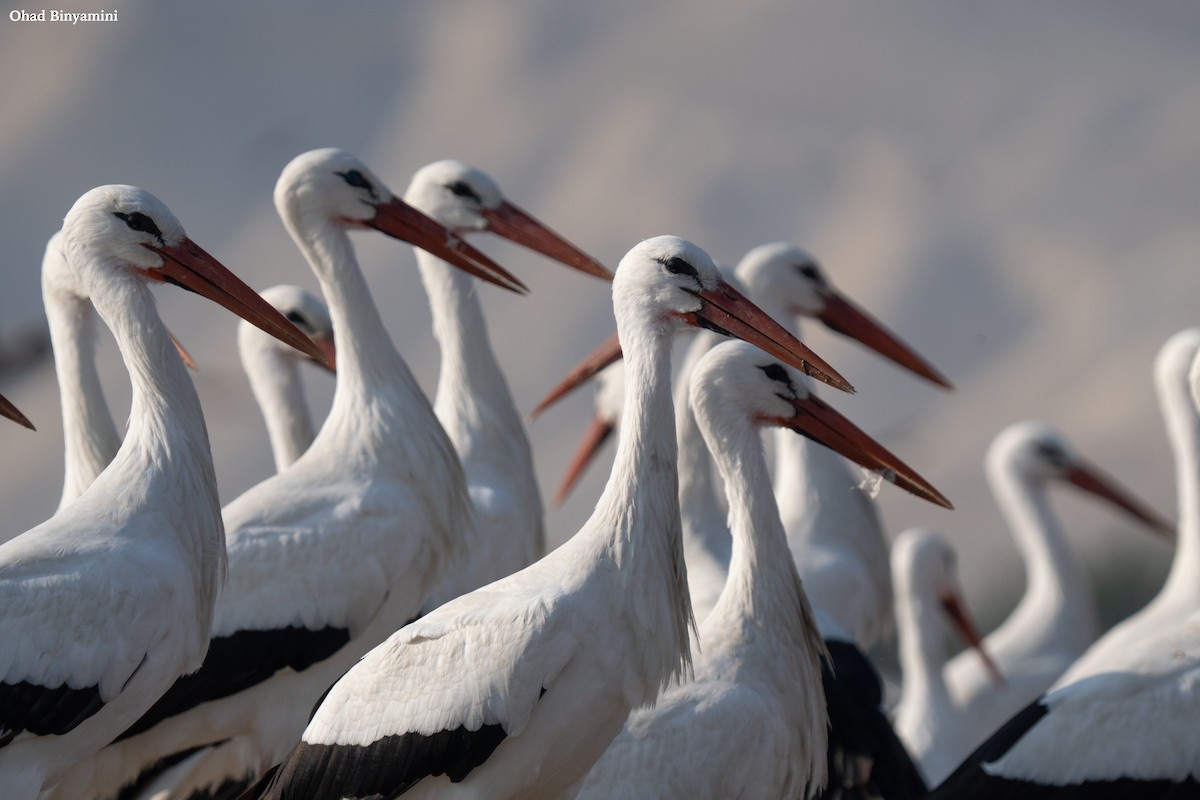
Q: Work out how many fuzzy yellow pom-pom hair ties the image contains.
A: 0